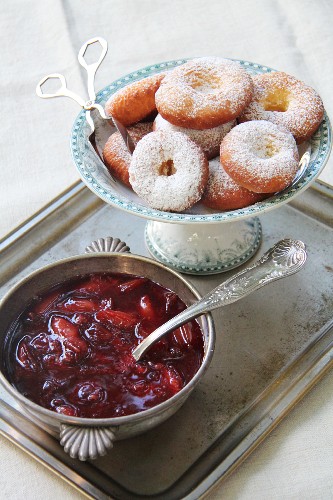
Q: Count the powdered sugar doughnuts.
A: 8